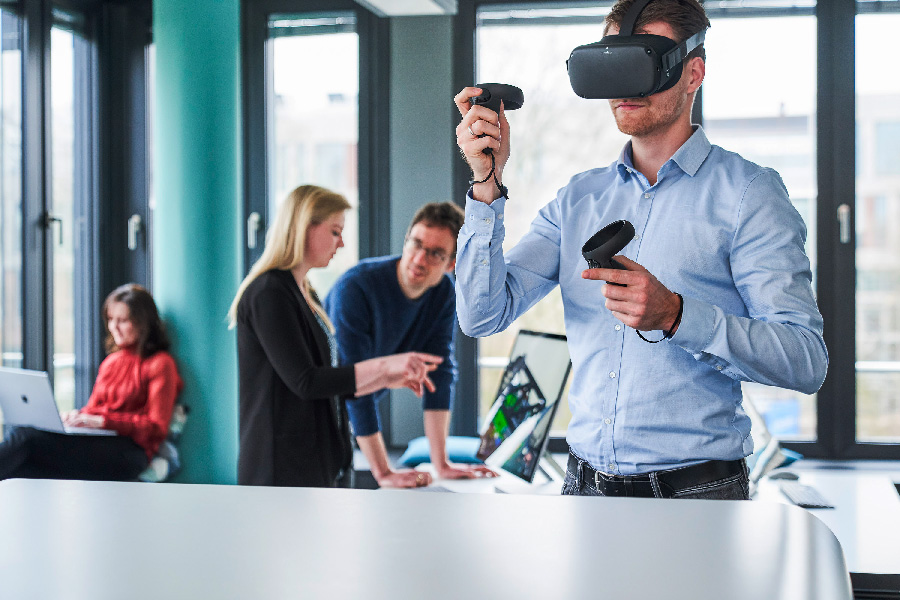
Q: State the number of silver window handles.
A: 4